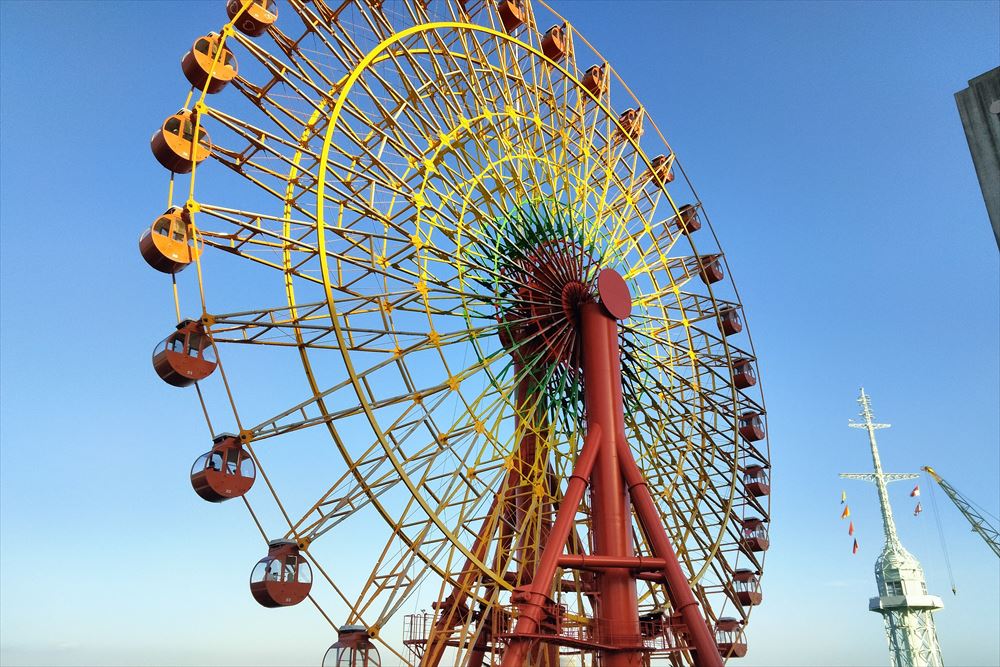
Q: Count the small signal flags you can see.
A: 6